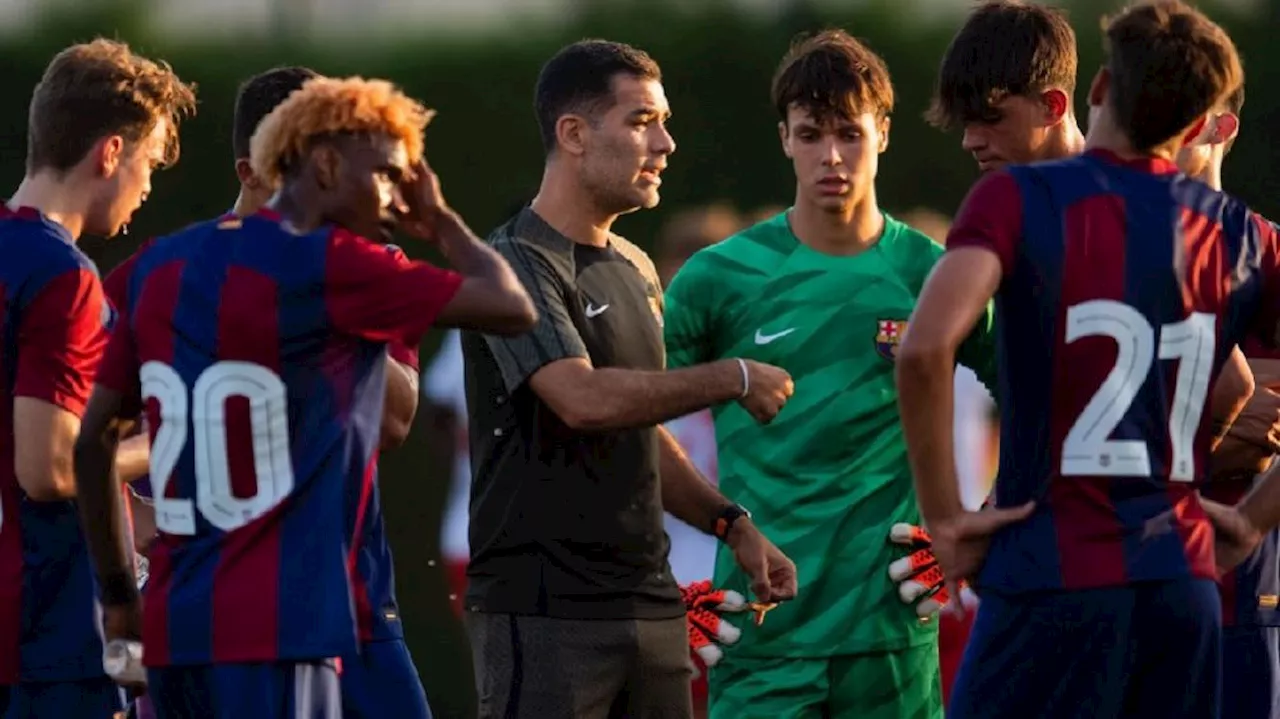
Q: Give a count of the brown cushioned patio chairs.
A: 0